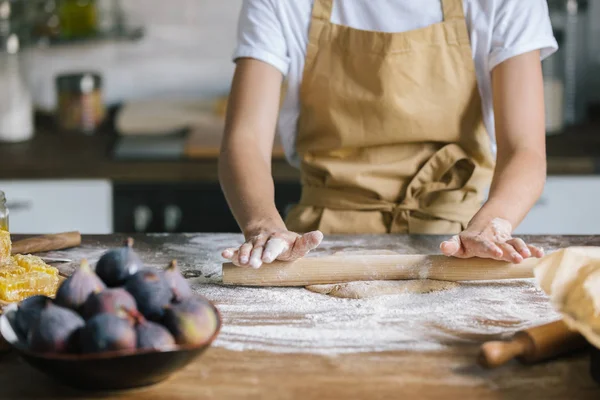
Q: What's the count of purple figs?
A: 10